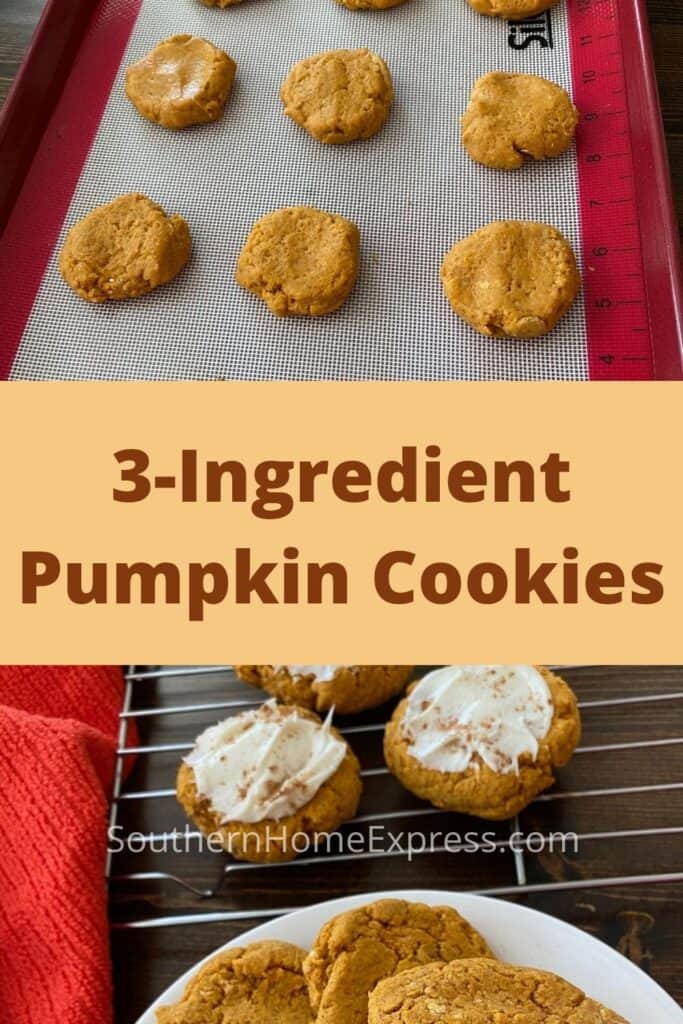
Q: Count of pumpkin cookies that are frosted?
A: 3